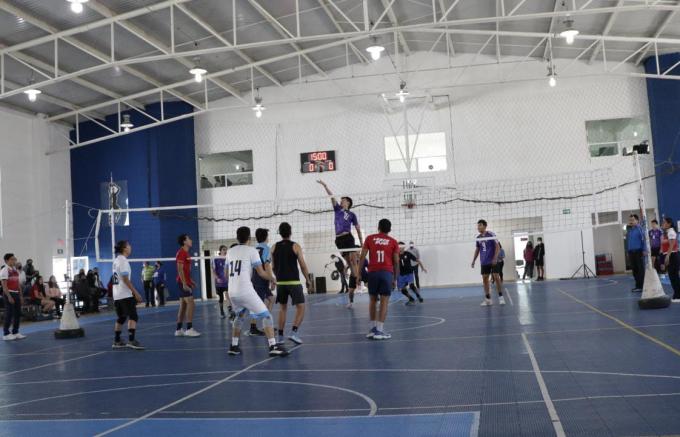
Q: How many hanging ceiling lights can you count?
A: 9